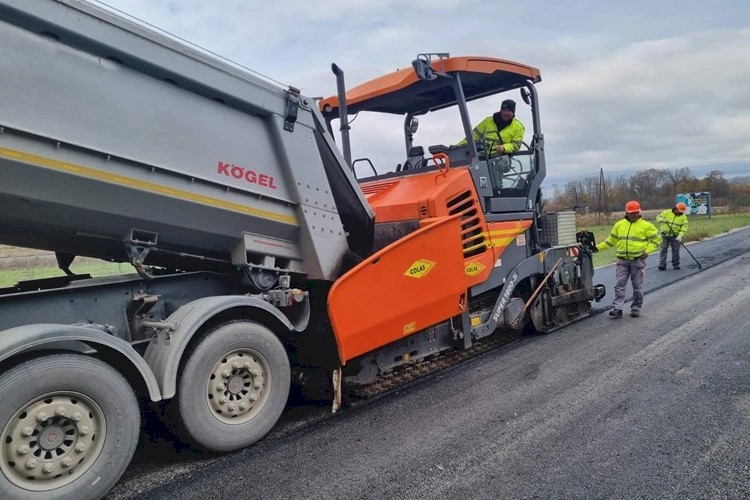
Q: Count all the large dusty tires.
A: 2